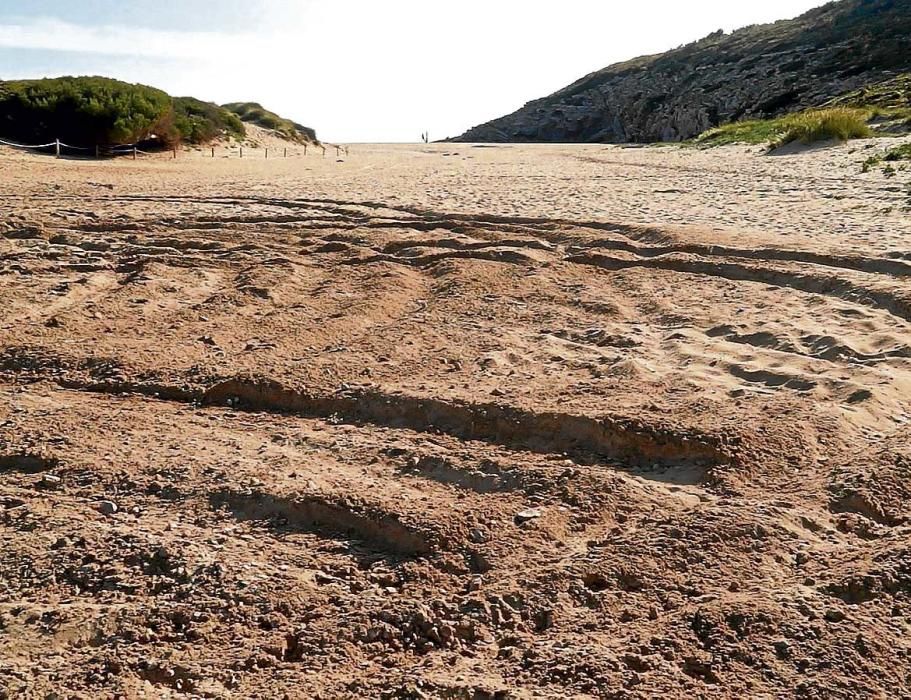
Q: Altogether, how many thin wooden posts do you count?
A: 12